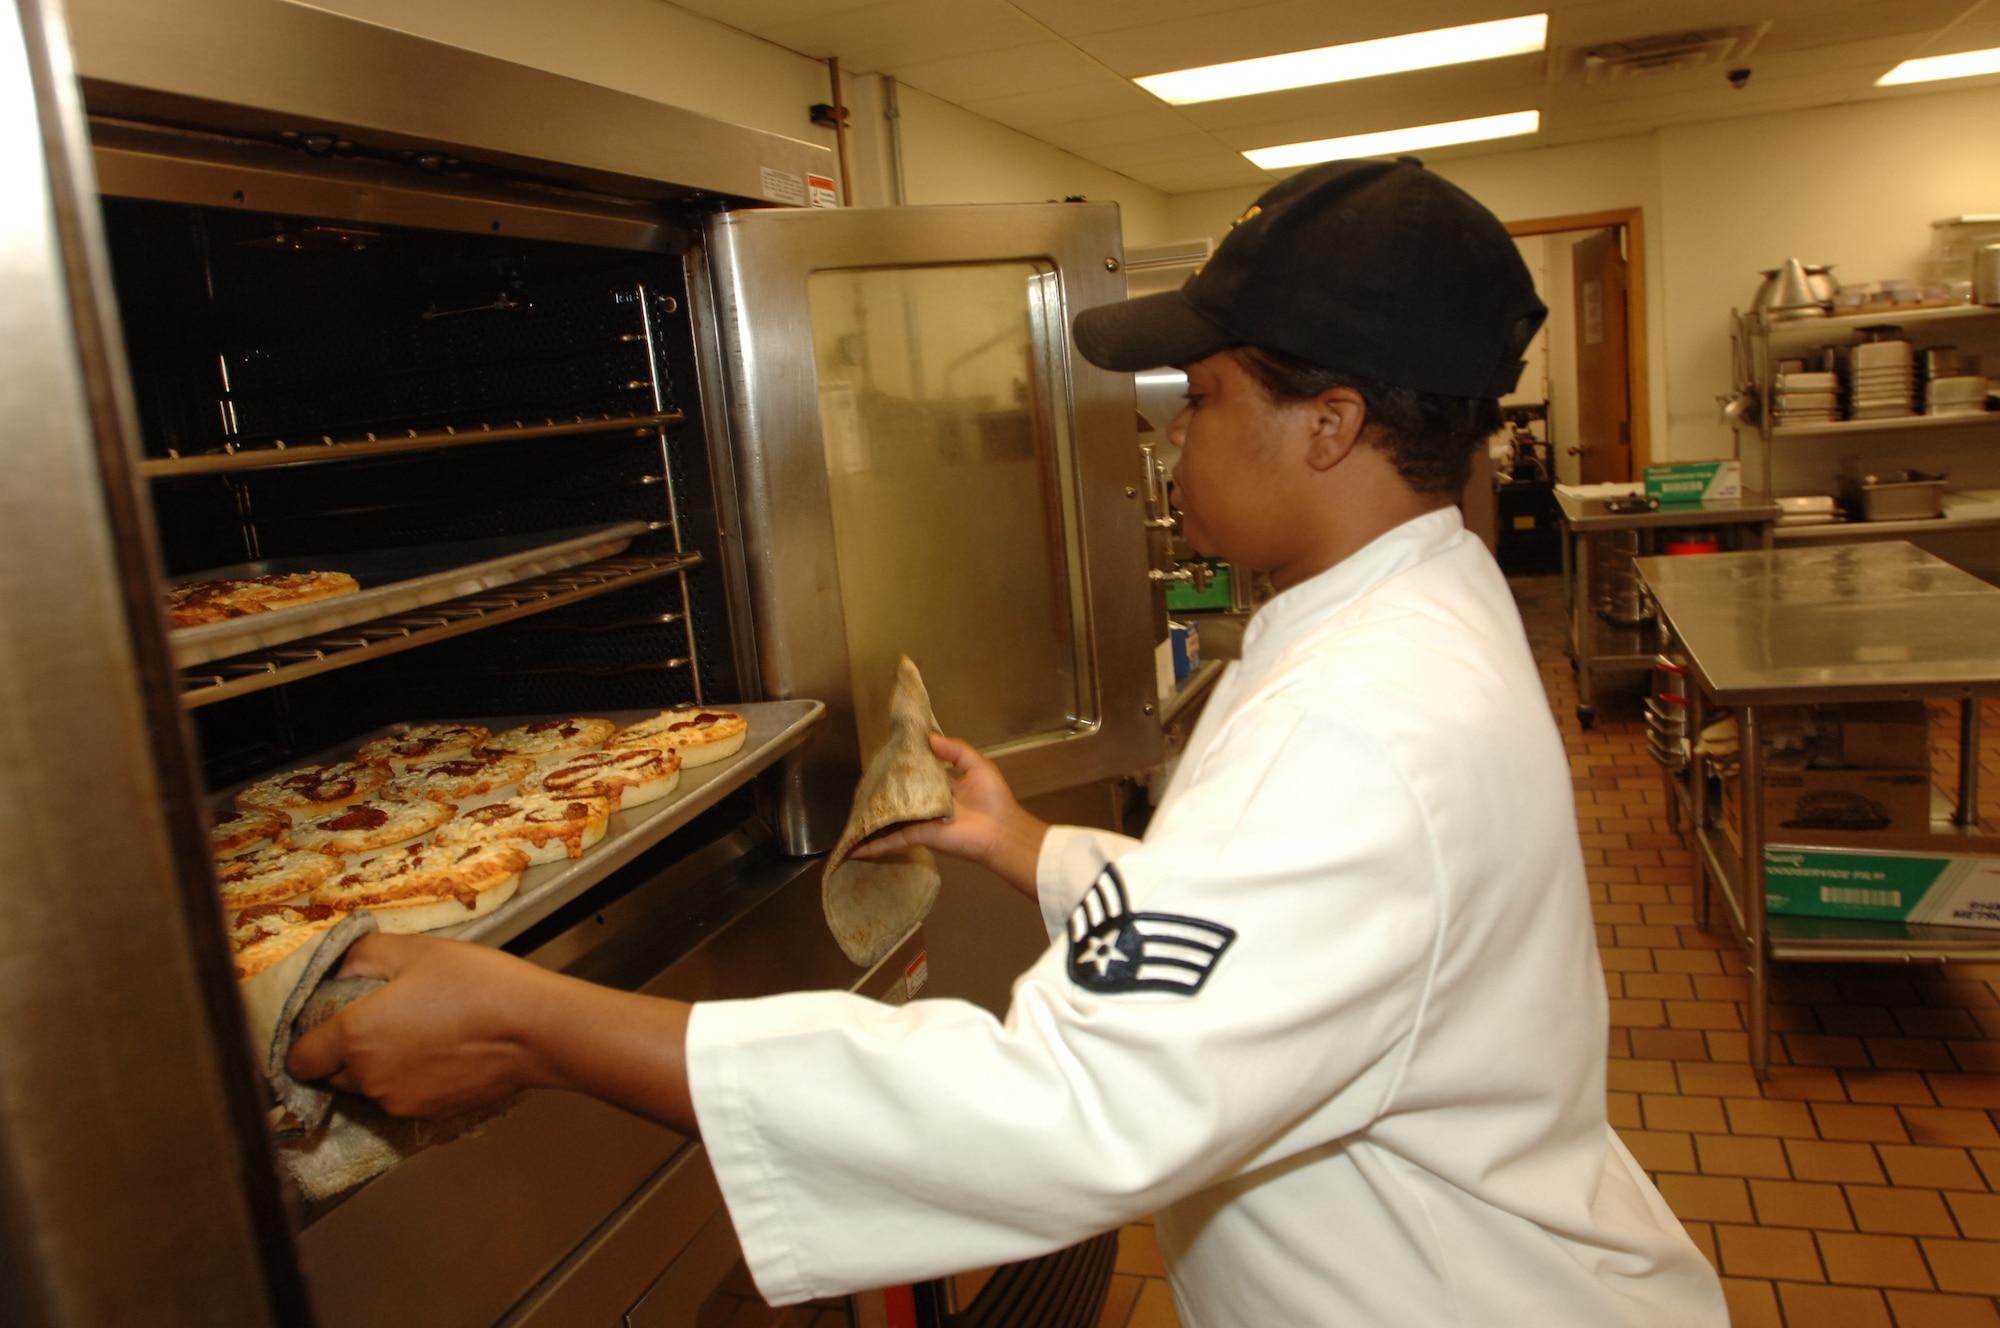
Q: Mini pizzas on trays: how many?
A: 14